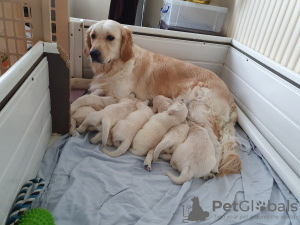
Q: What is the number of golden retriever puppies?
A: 8